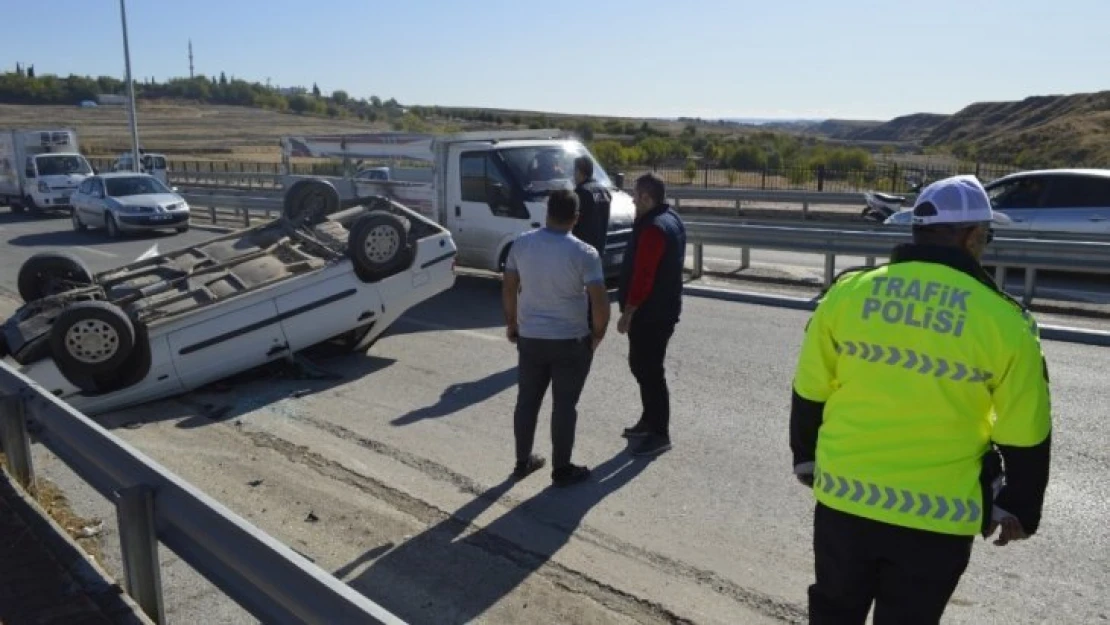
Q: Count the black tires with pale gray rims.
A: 2